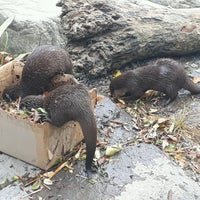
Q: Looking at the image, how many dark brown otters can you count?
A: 3